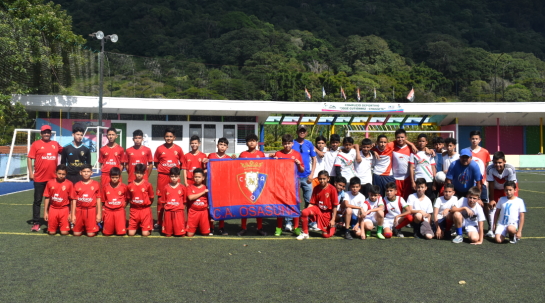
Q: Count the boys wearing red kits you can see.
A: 14